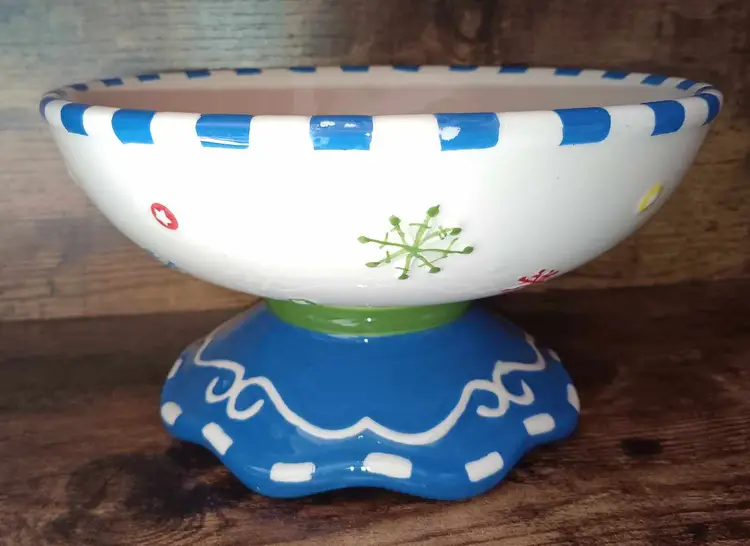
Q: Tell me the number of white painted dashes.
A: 9